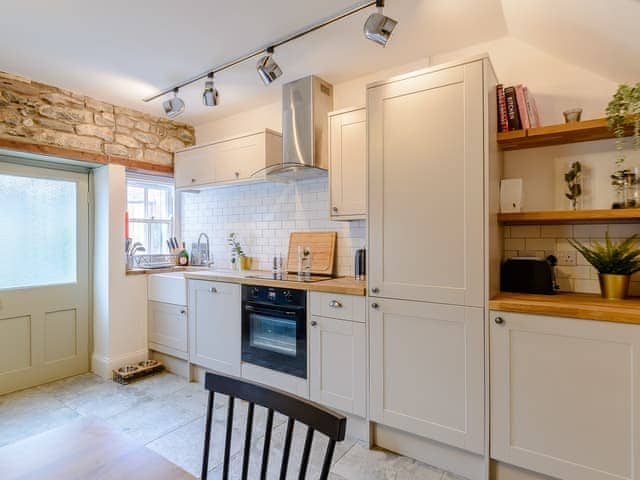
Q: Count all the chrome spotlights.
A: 4